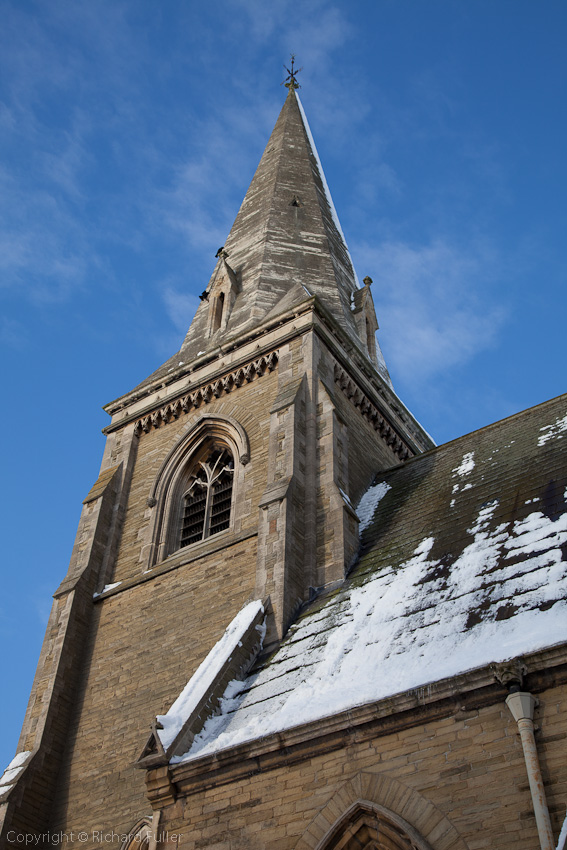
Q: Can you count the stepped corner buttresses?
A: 3